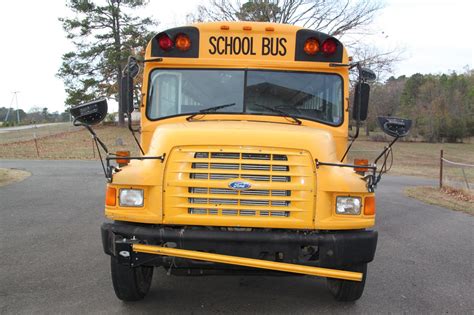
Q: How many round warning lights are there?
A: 4